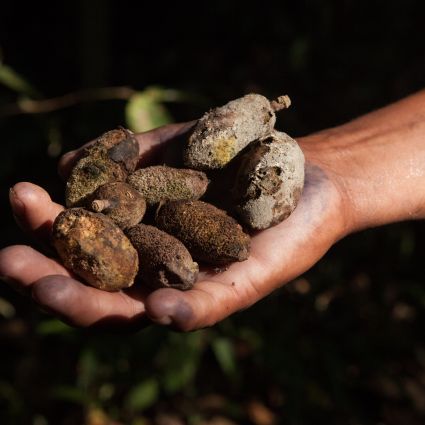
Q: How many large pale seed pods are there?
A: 2